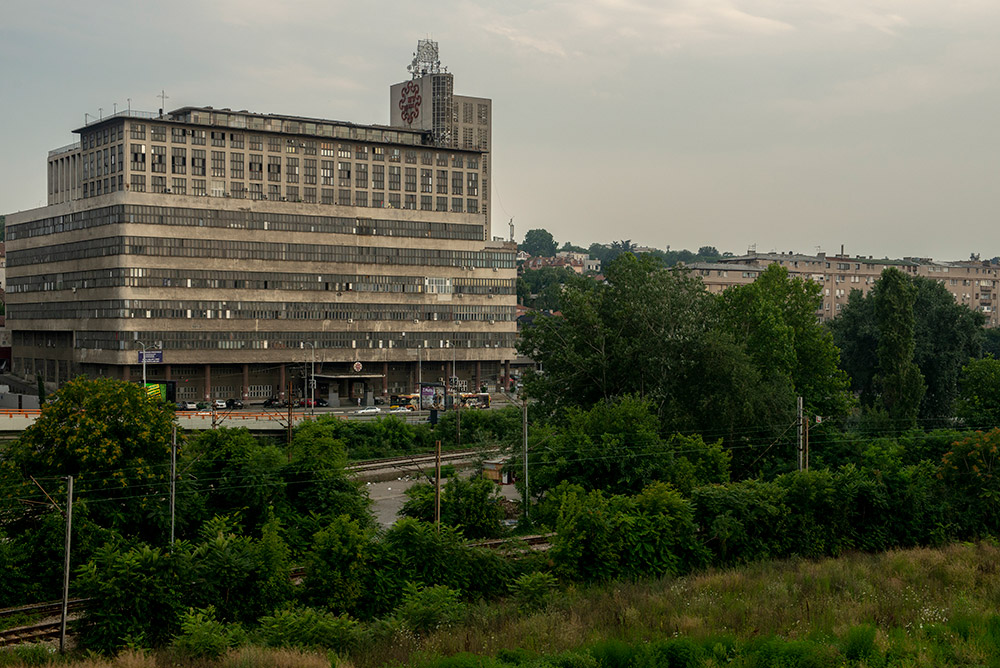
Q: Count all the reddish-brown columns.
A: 11